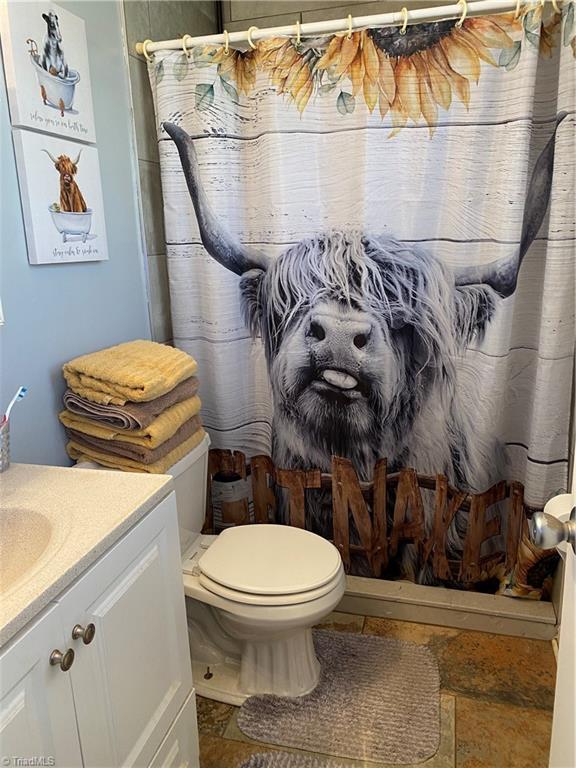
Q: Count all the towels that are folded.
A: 5